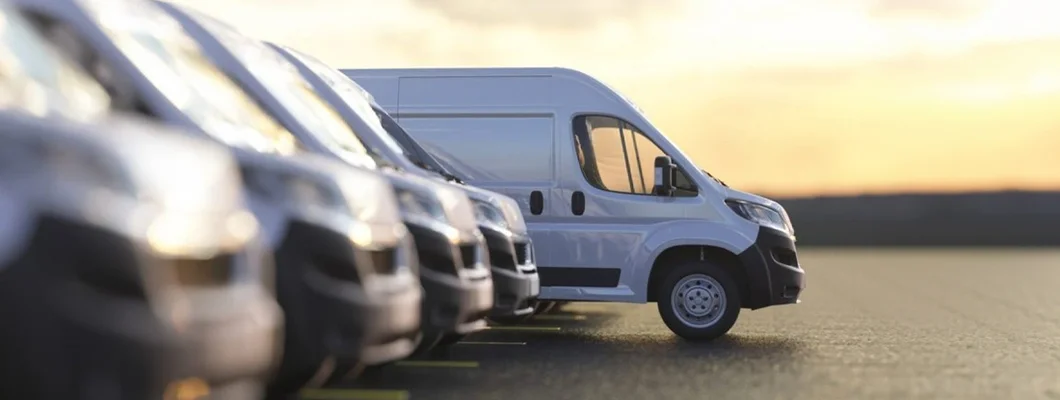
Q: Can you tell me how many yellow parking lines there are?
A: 5